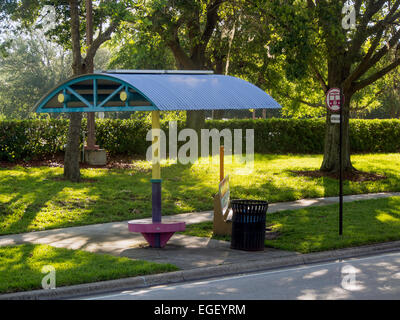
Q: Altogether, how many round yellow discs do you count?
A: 2